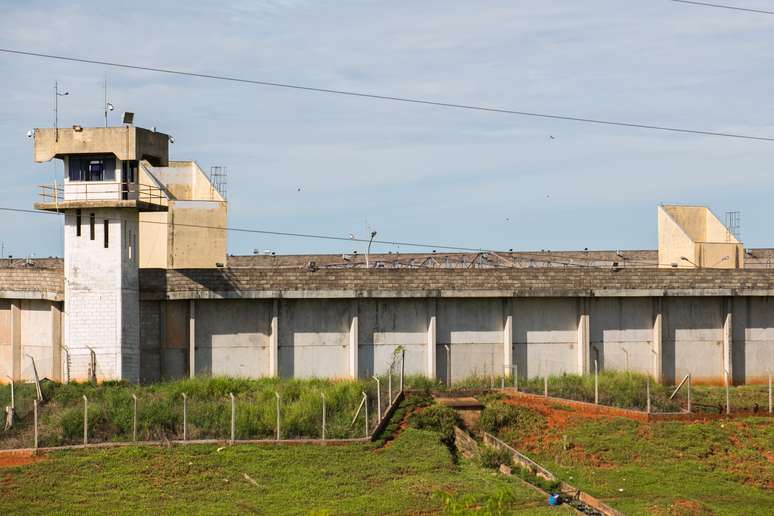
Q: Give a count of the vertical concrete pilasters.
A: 10